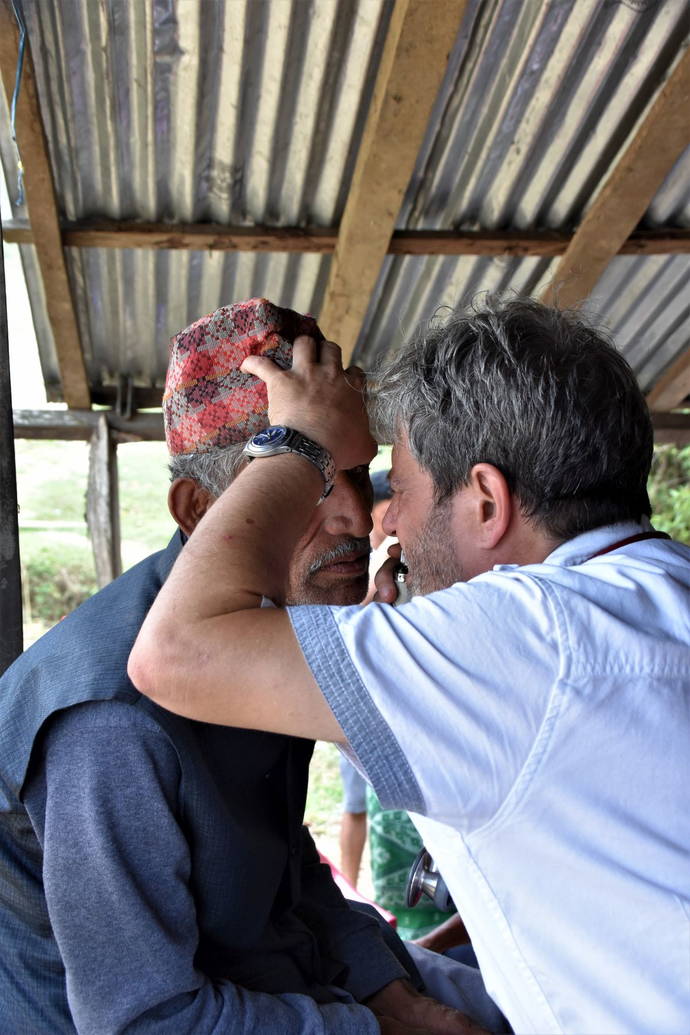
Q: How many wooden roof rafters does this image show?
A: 4